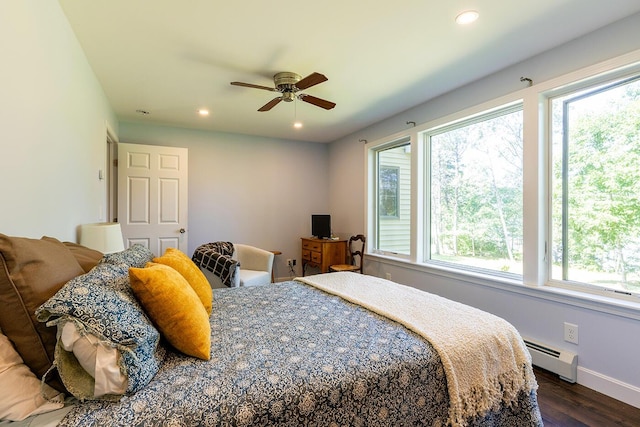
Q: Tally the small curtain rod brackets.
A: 3